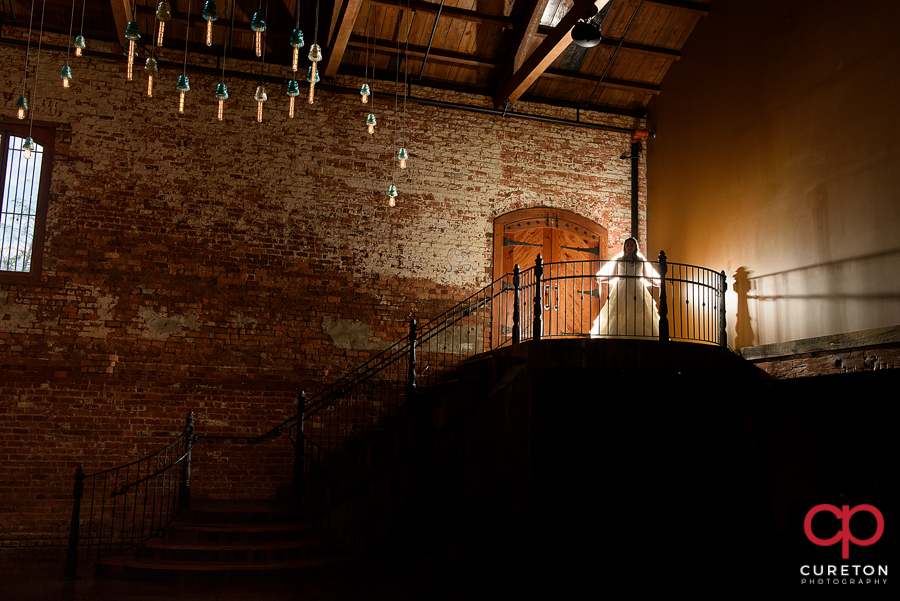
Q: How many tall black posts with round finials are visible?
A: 8